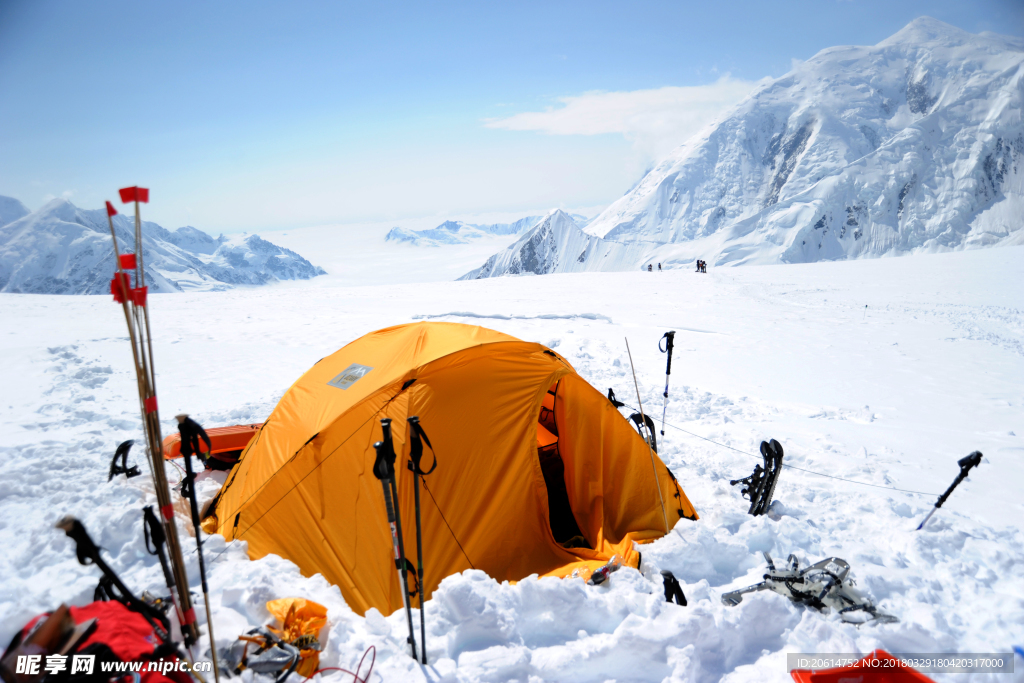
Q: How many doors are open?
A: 1